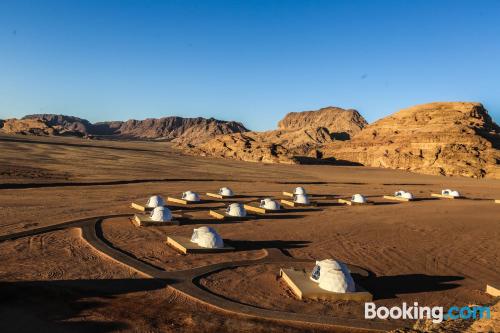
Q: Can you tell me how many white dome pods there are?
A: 13